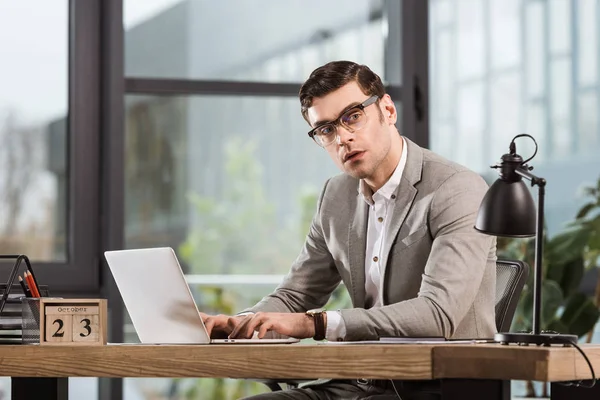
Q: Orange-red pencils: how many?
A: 2